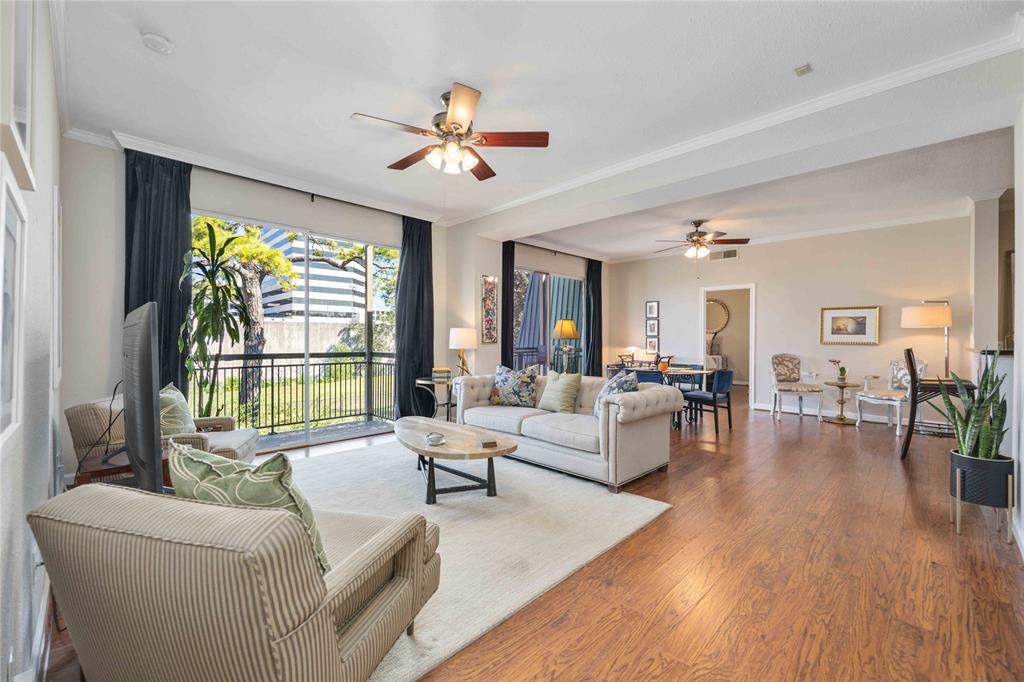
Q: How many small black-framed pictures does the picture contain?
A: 3